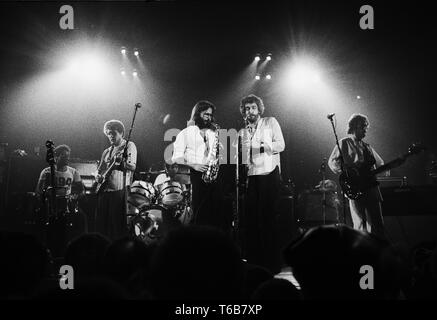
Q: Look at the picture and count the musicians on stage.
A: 5